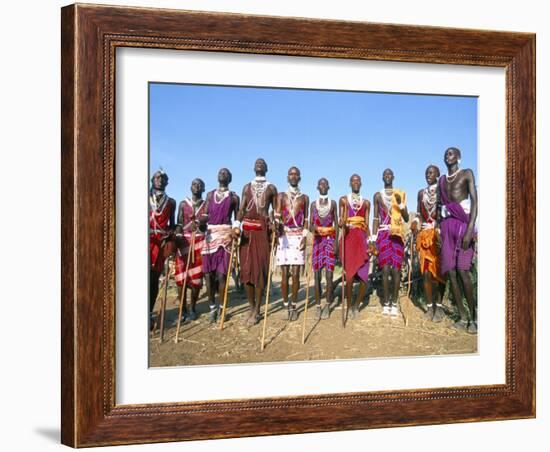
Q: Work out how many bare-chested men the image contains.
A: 2